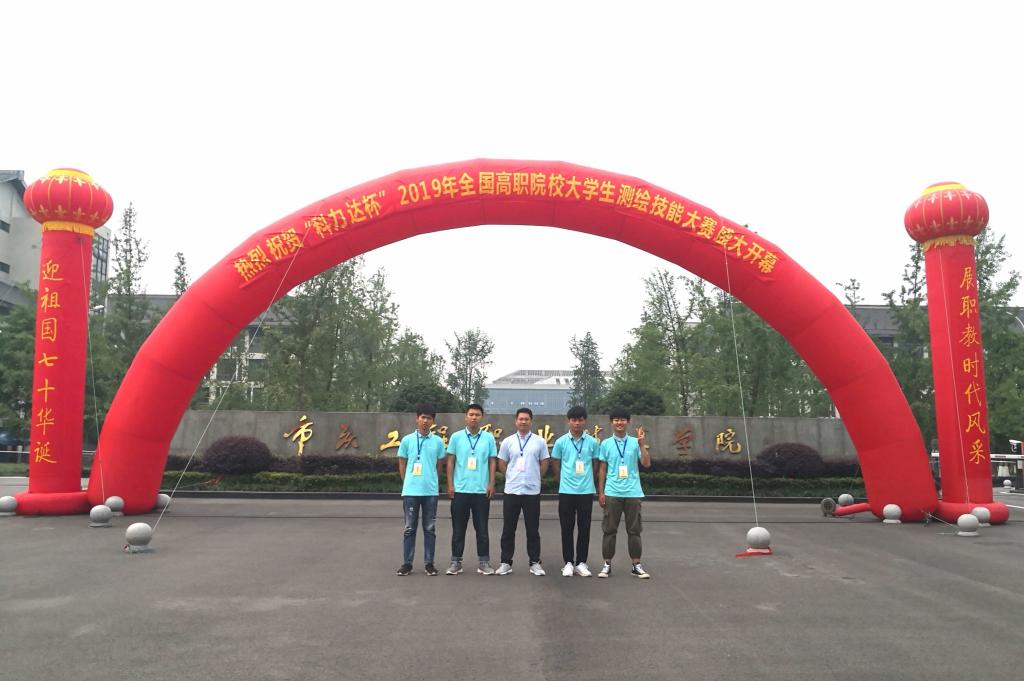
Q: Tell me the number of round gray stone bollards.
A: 11